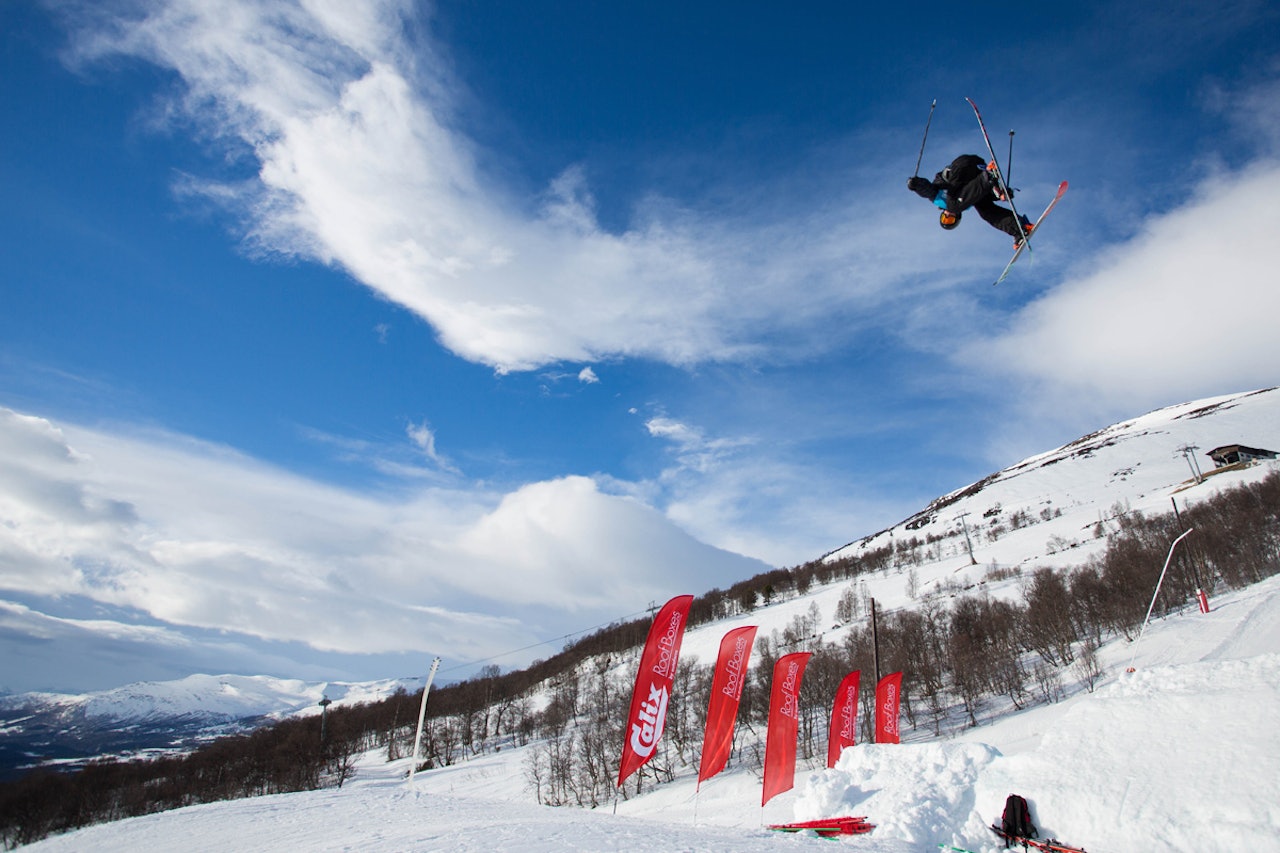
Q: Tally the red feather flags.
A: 5